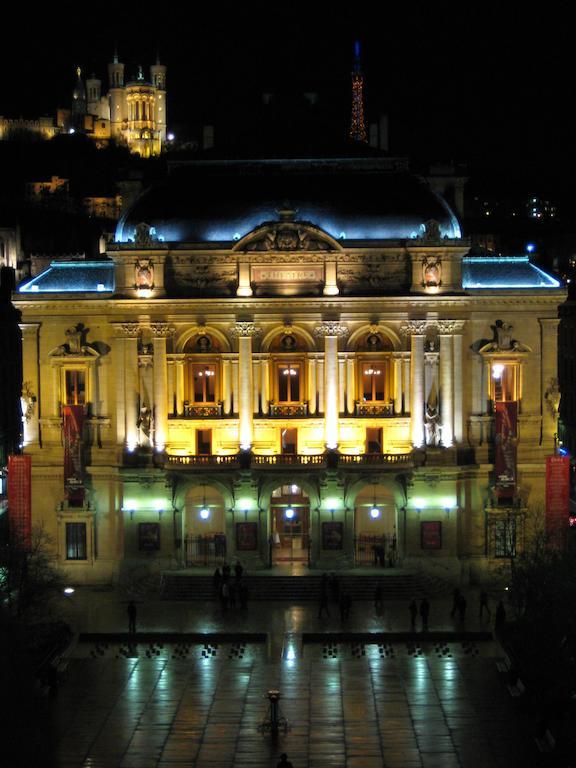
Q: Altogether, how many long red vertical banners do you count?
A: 4